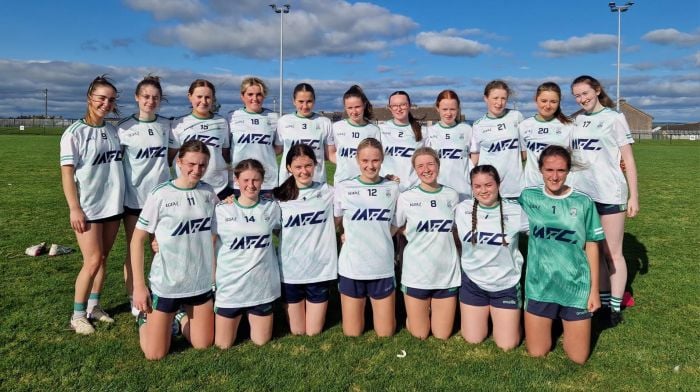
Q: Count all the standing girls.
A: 11